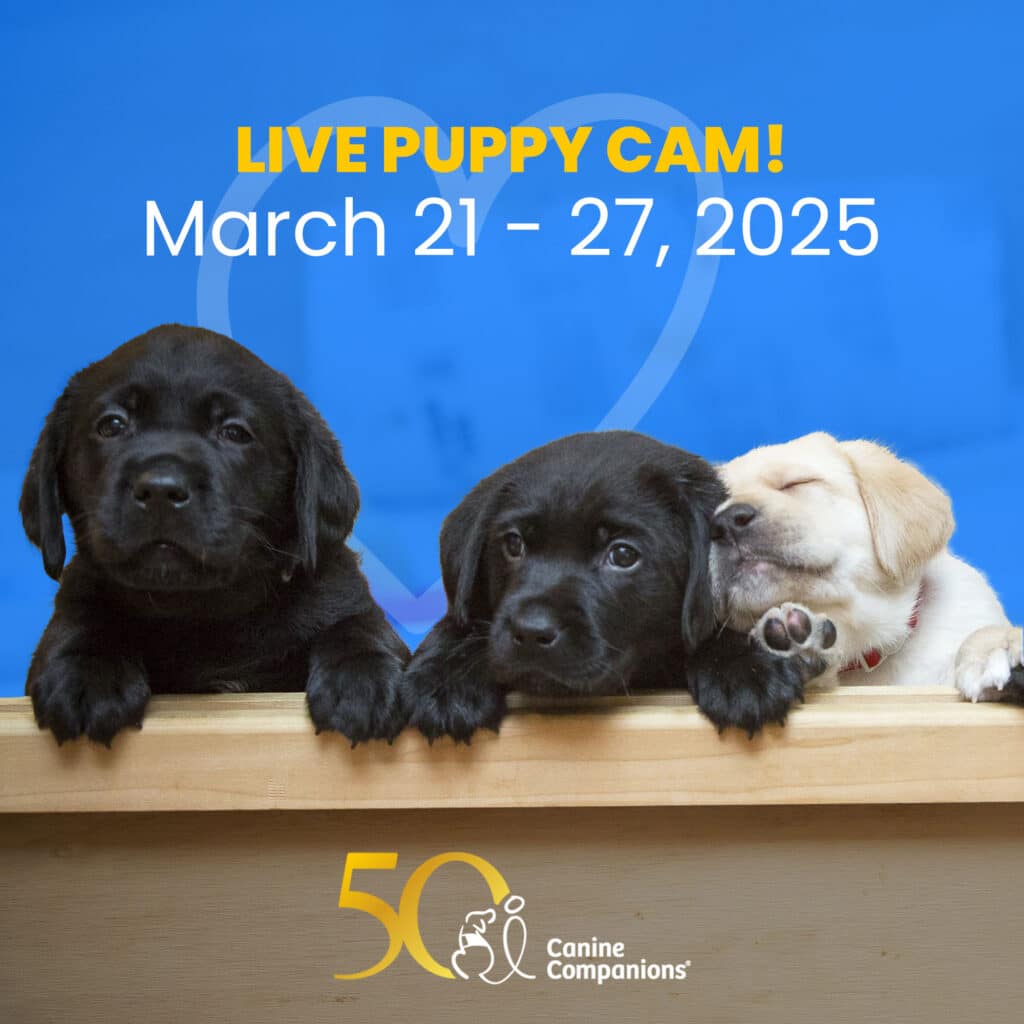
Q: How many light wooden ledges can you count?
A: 1